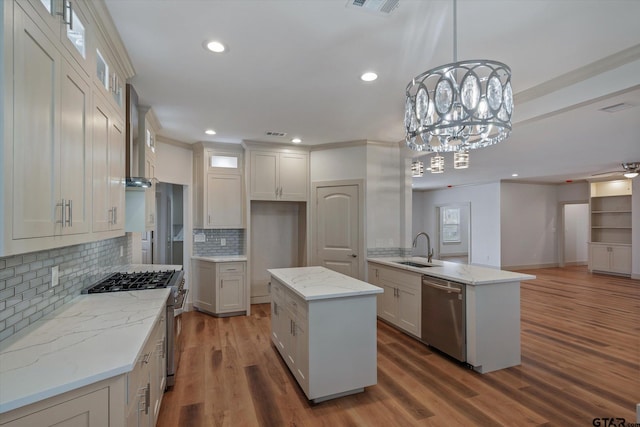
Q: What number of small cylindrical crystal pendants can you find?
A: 3